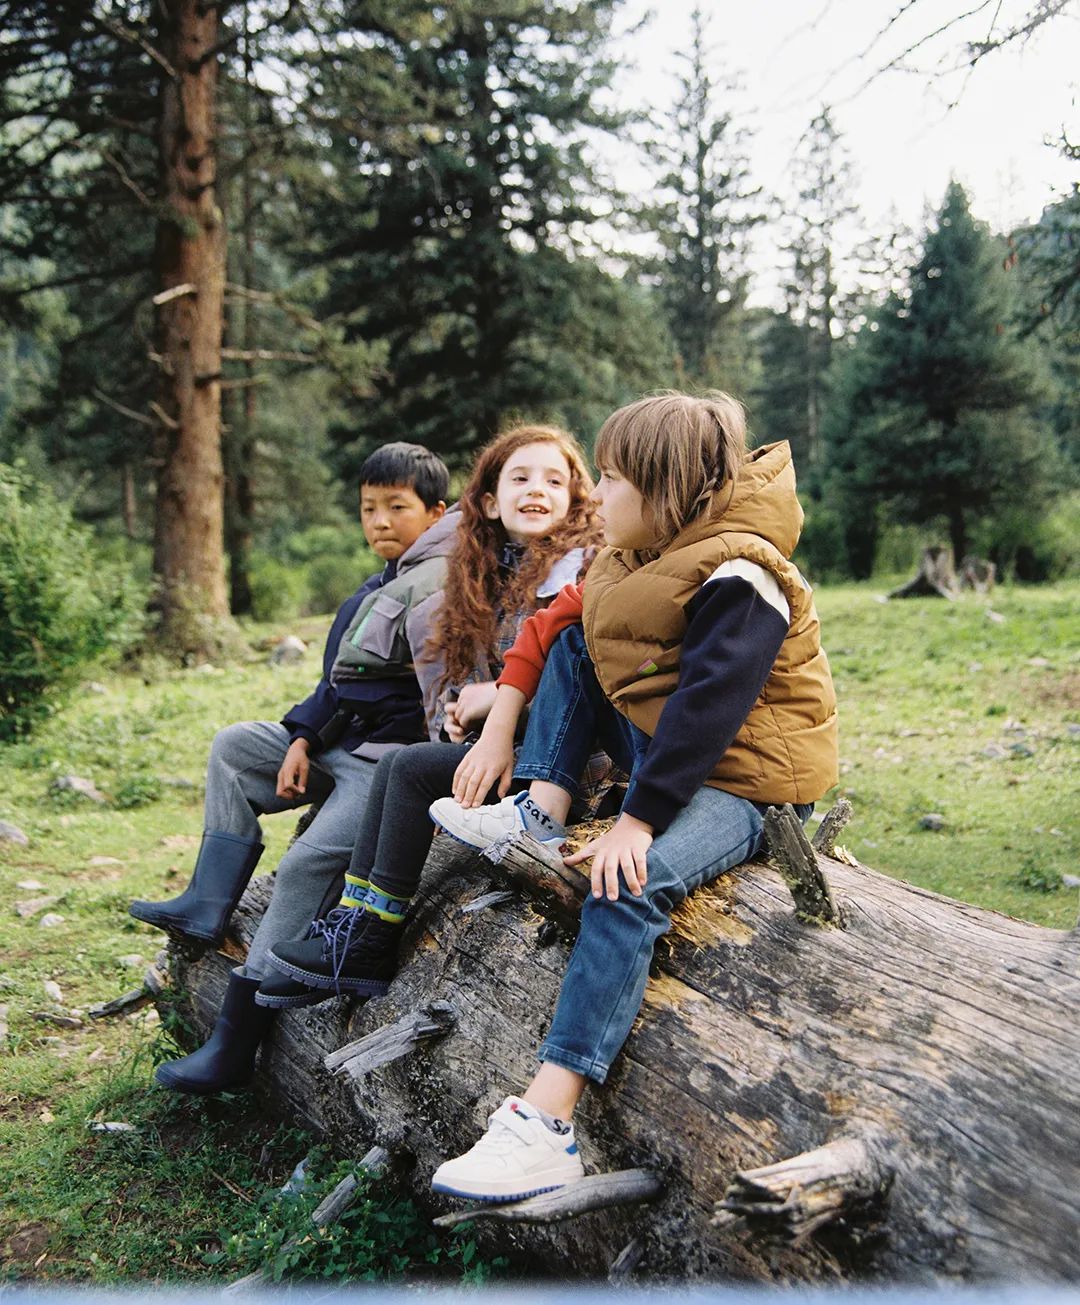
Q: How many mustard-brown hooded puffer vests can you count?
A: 1